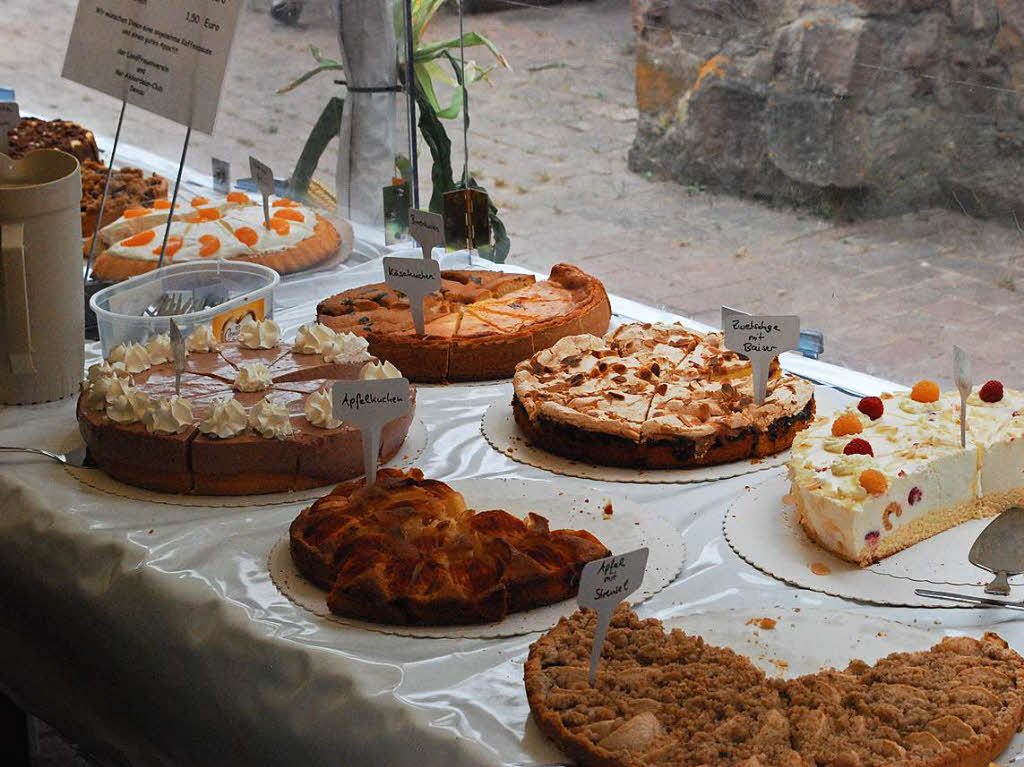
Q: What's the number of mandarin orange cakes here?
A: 1